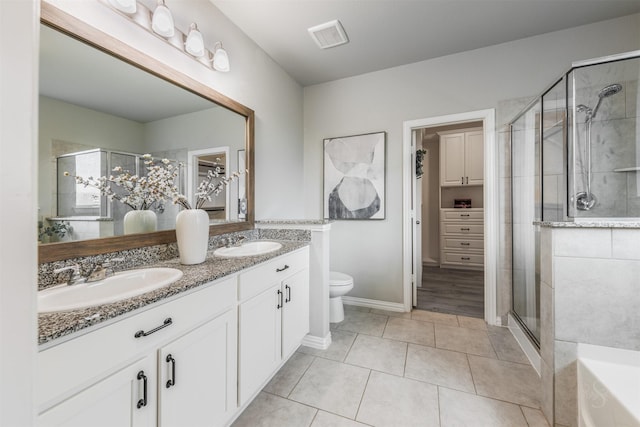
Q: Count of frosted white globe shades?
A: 4